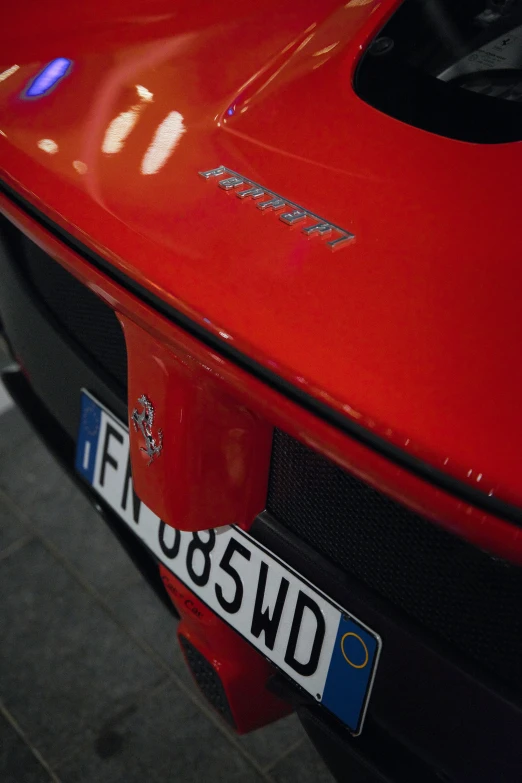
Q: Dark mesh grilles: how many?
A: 3